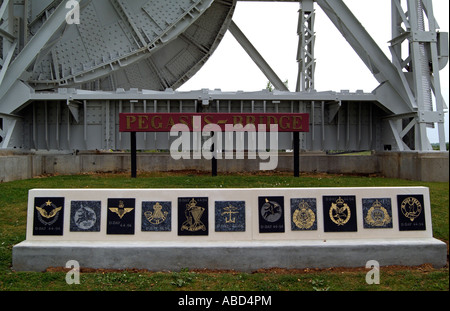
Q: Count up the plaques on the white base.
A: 11